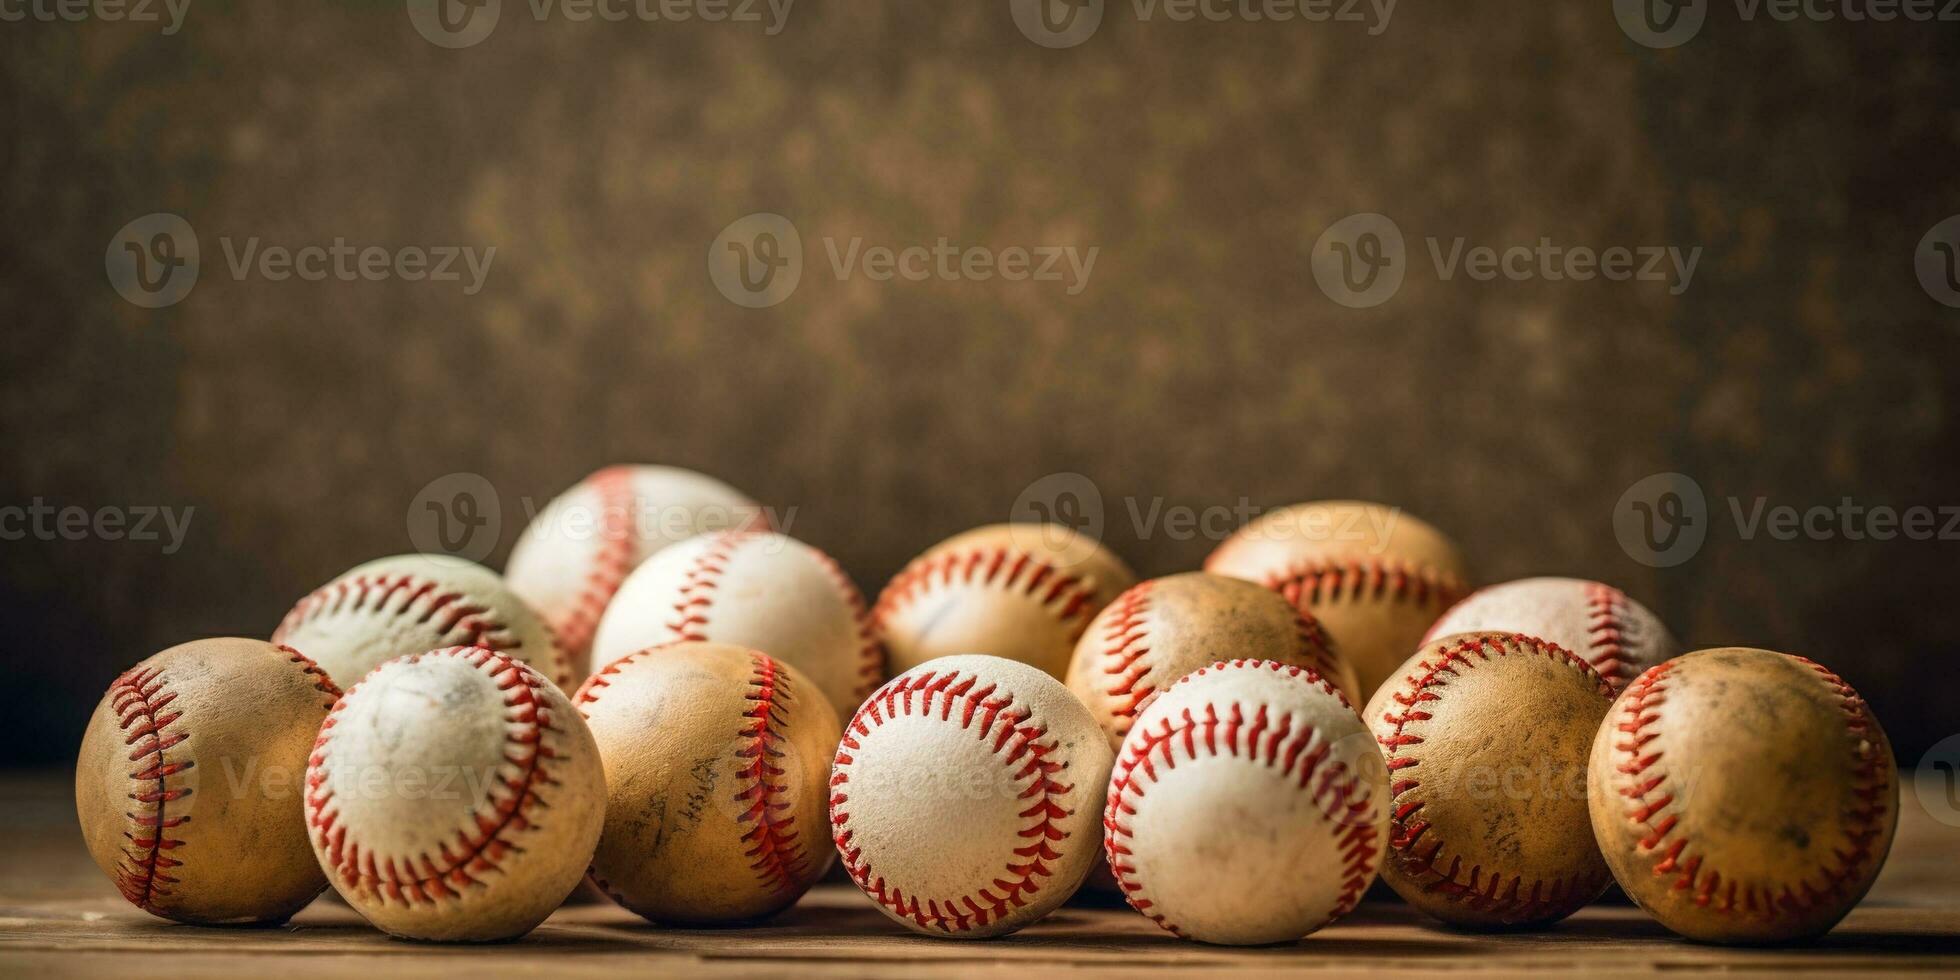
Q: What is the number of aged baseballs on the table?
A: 14